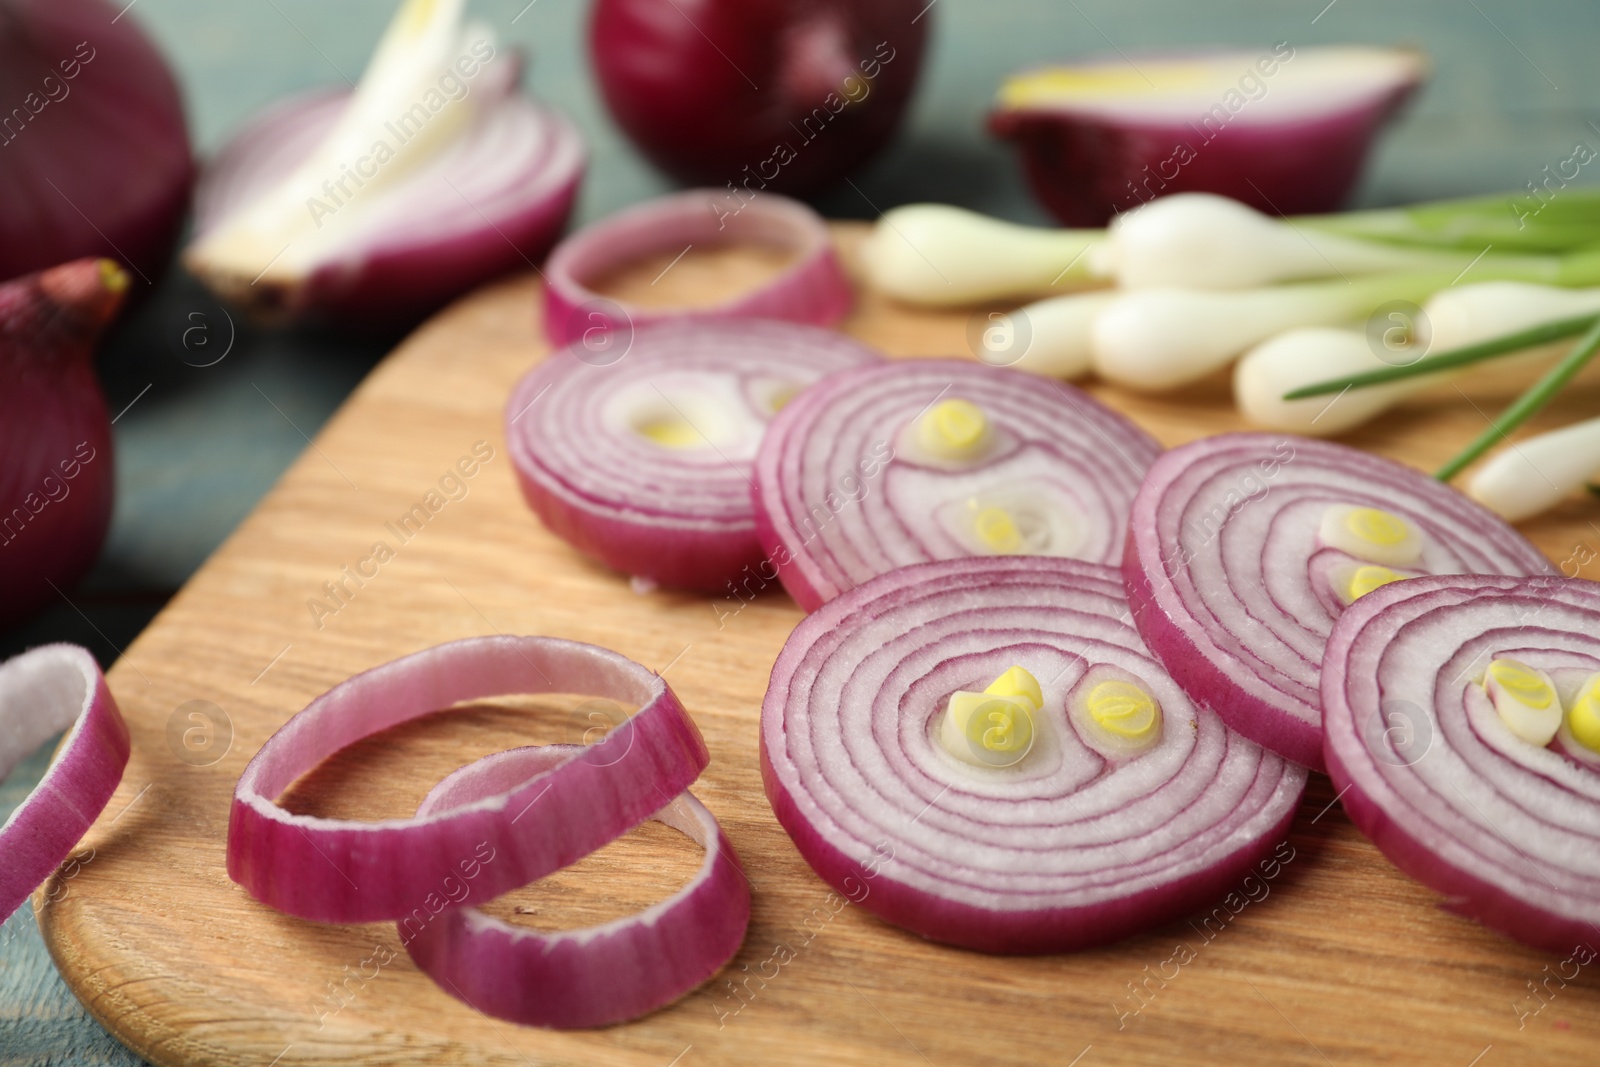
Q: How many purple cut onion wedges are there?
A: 2